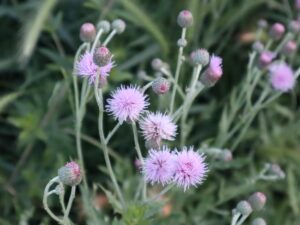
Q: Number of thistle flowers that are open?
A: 6